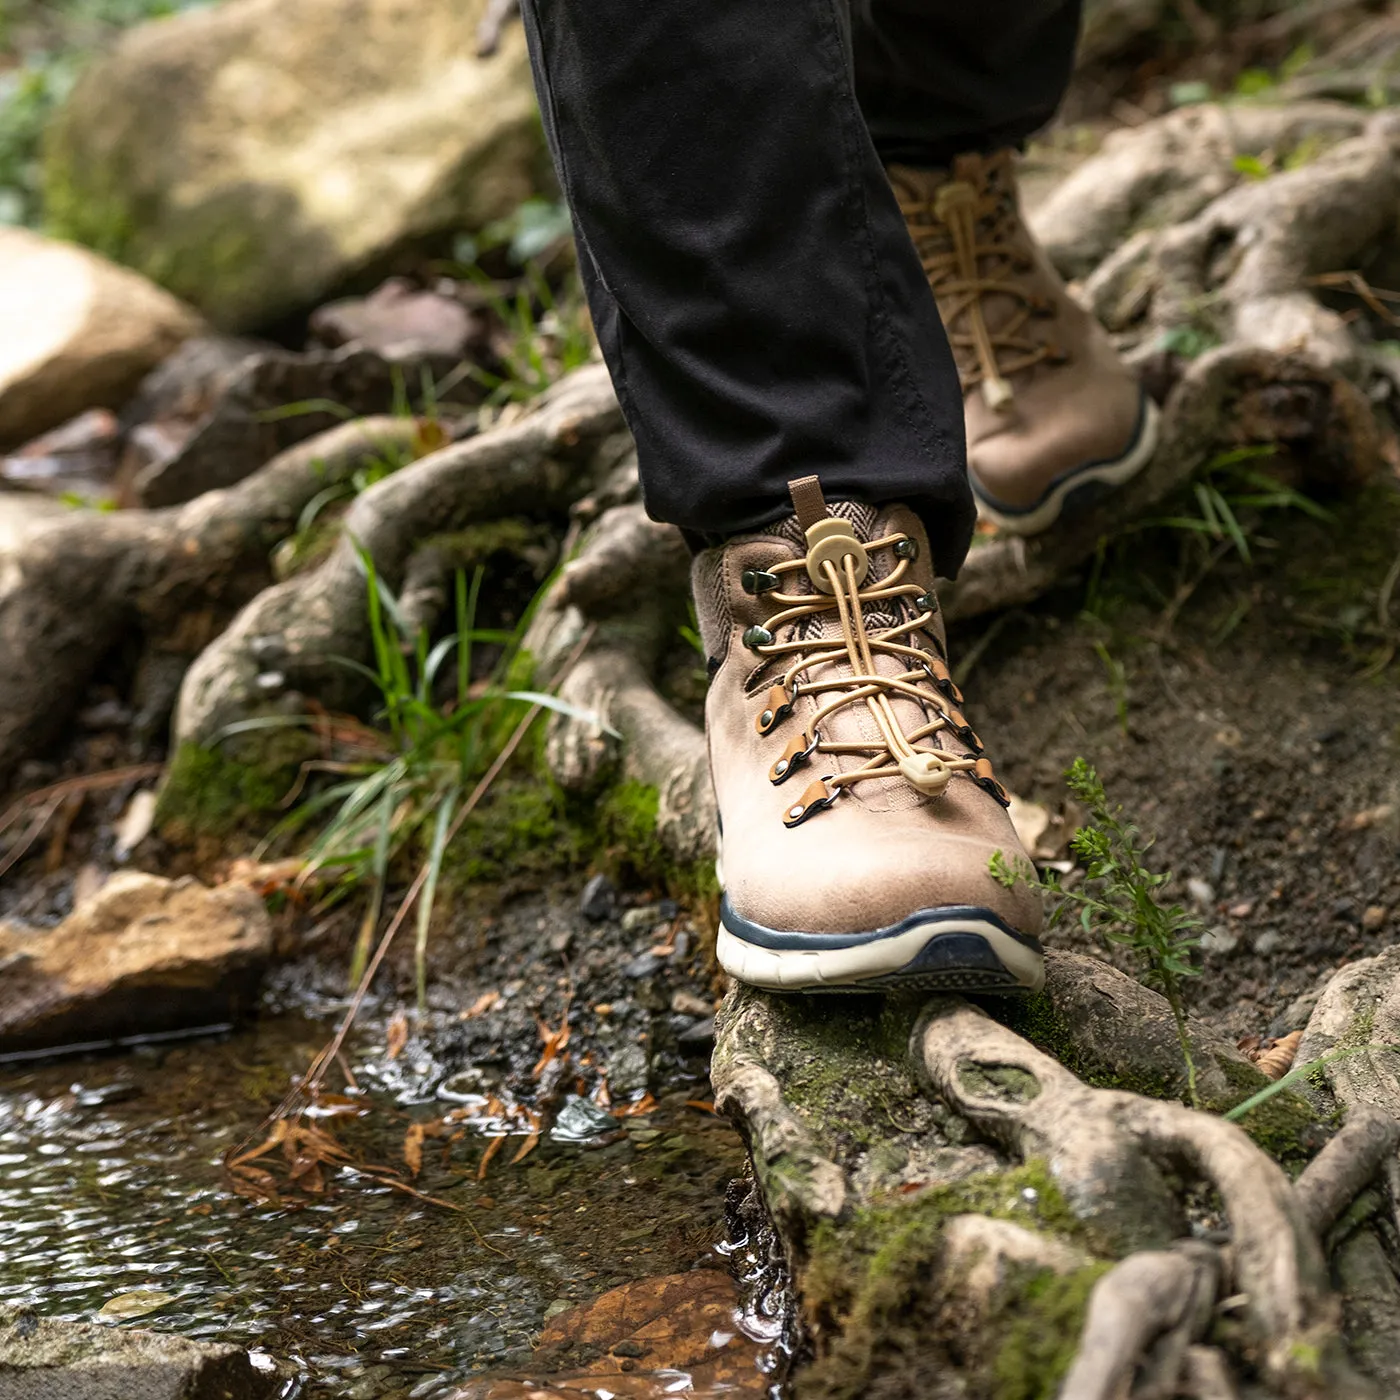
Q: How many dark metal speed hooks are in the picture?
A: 4